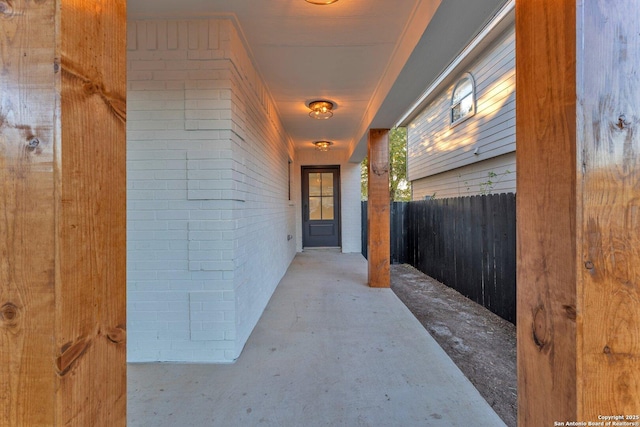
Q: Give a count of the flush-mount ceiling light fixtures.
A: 3